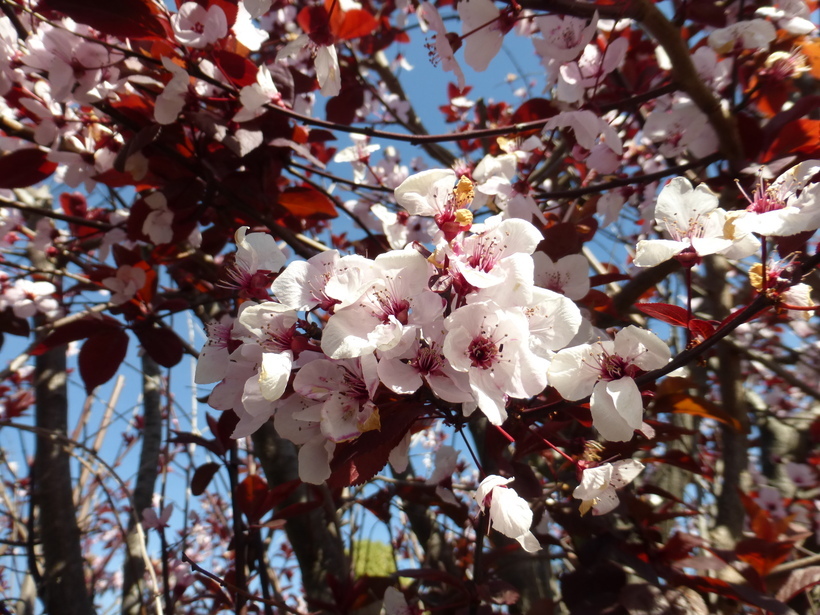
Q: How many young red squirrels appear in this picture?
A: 0